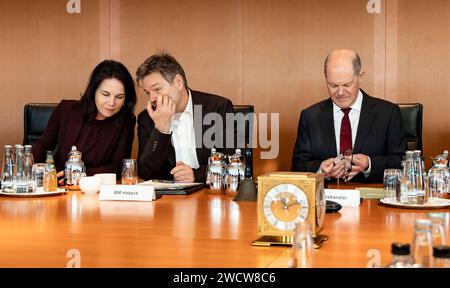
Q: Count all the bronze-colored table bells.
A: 1